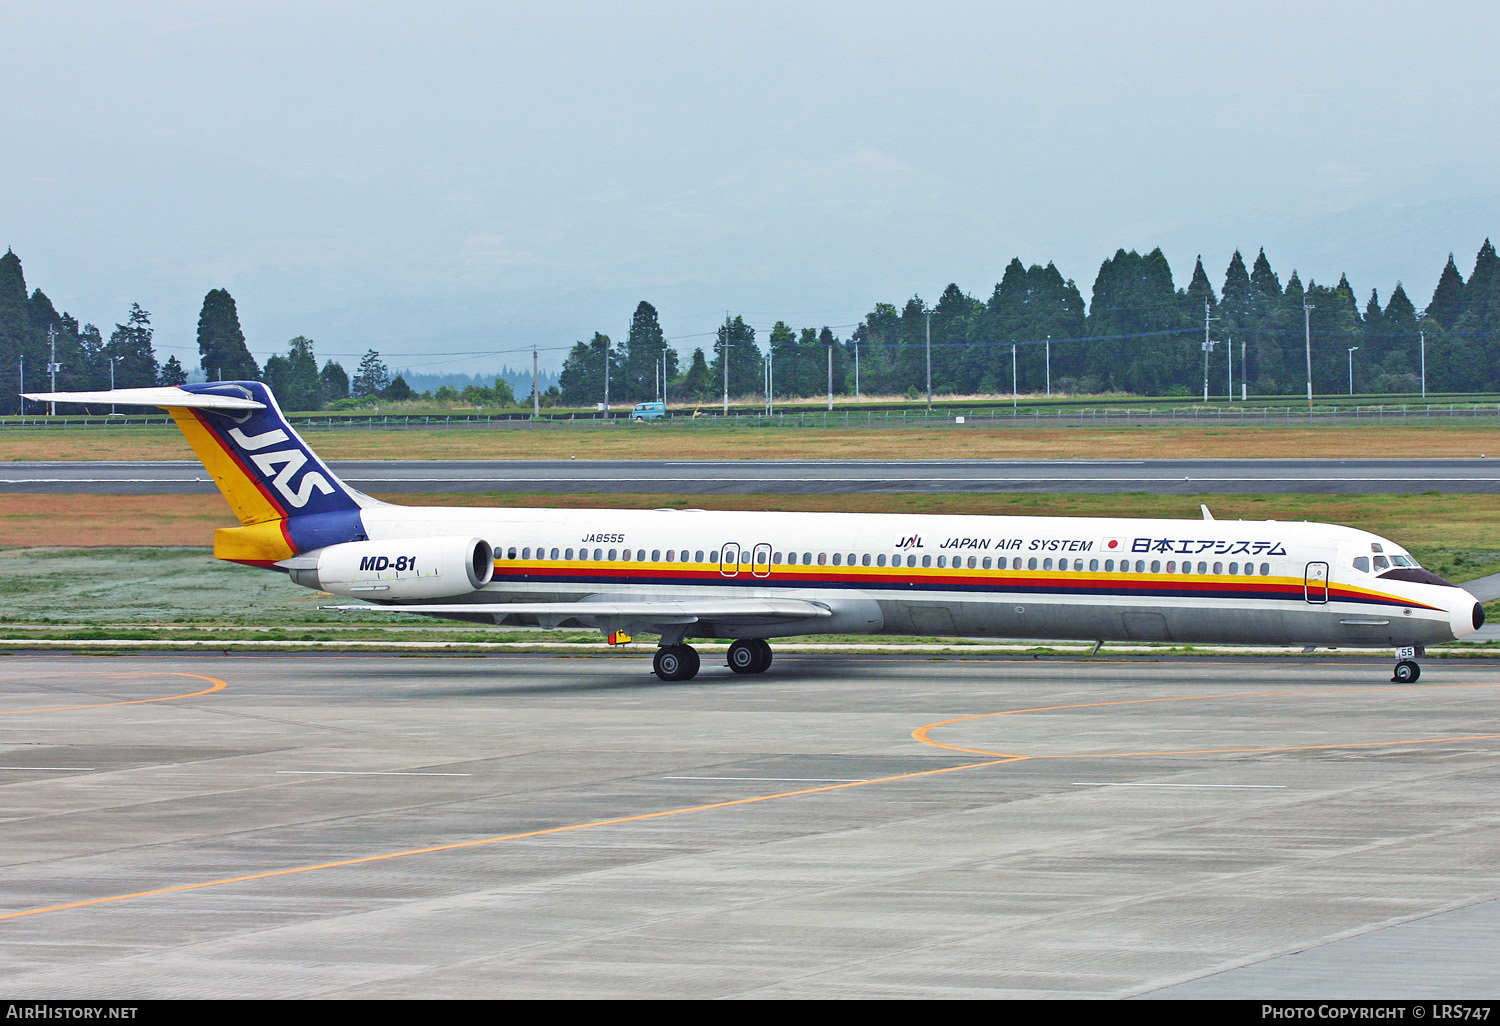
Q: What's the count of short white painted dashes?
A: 4